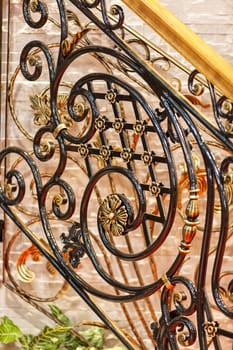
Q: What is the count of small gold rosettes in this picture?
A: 10